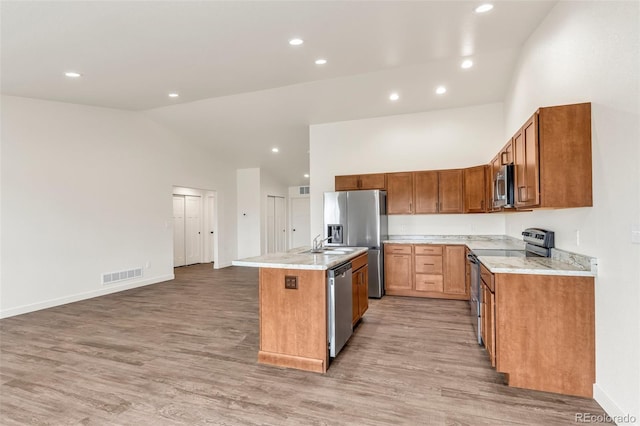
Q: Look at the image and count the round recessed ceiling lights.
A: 10